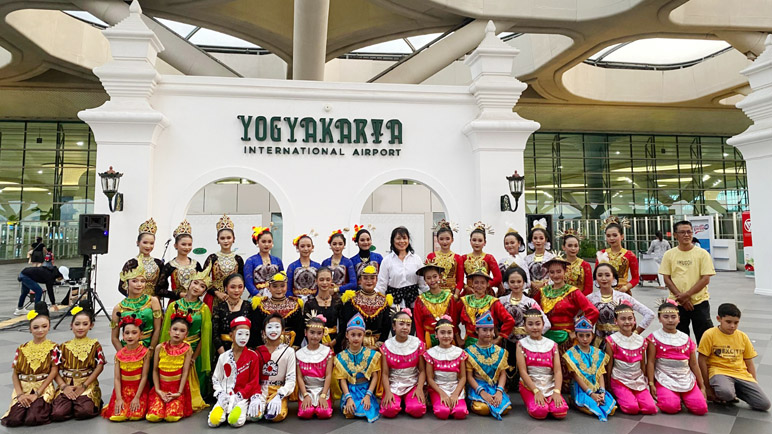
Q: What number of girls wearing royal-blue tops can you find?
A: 4